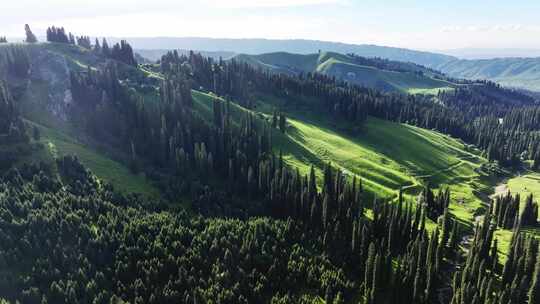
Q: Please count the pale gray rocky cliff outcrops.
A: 1